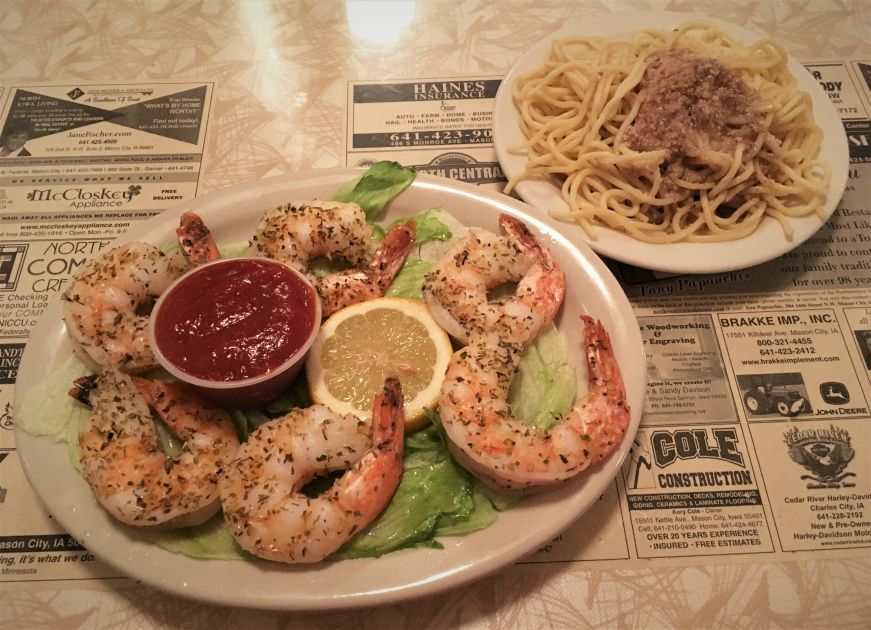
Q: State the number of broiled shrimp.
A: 6